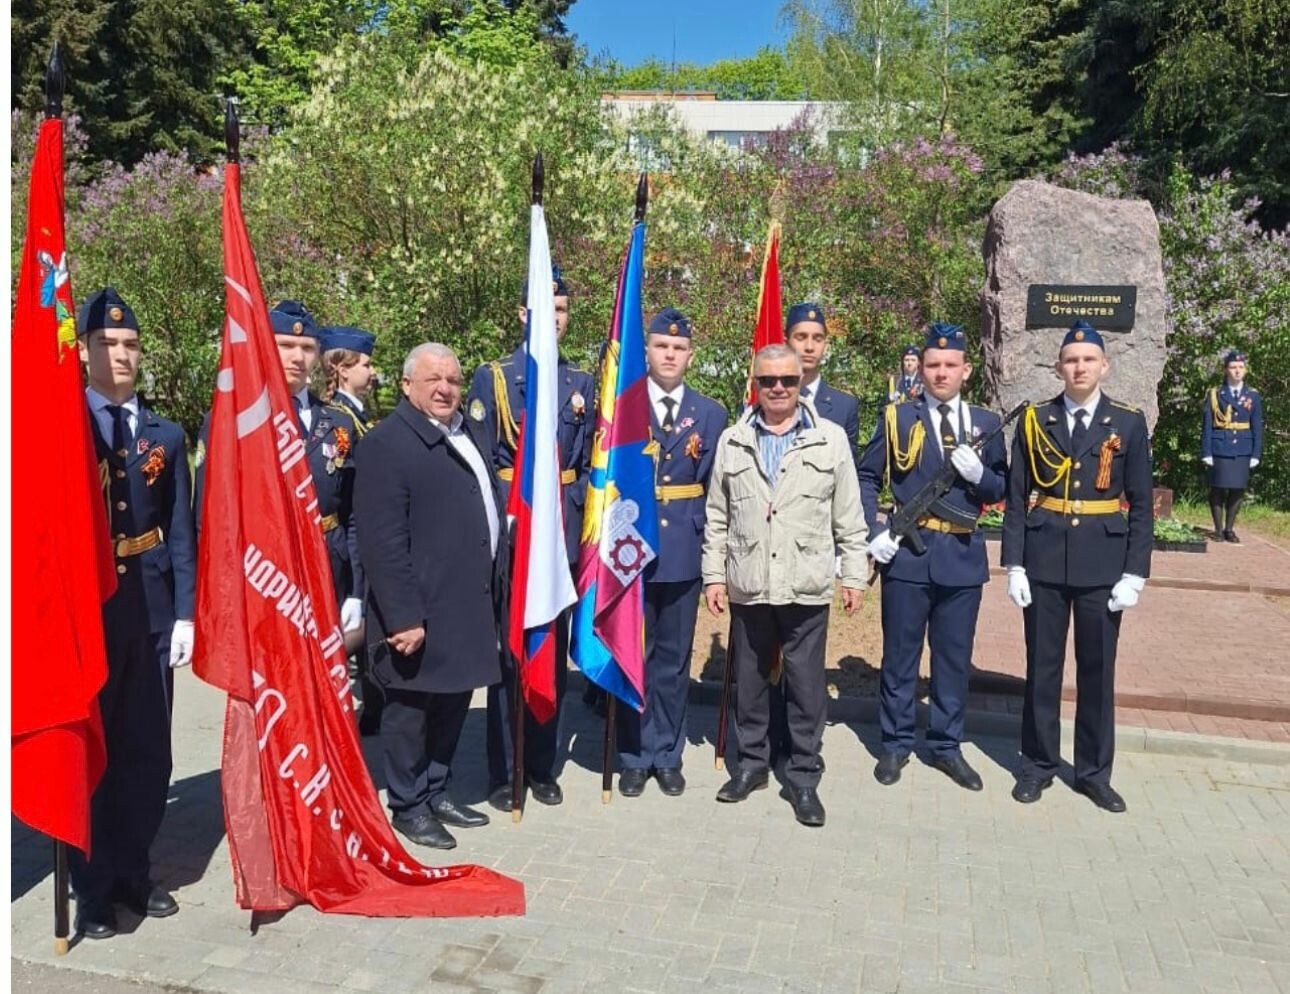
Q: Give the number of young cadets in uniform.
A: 10